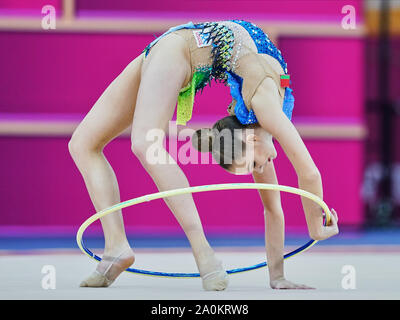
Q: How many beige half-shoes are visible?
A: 2